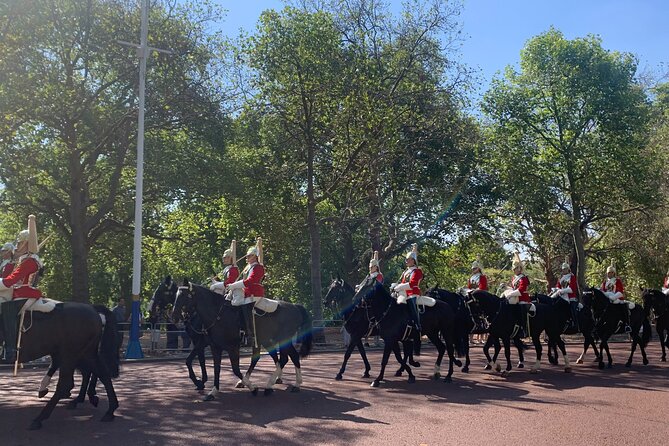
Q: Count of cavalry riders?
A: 11